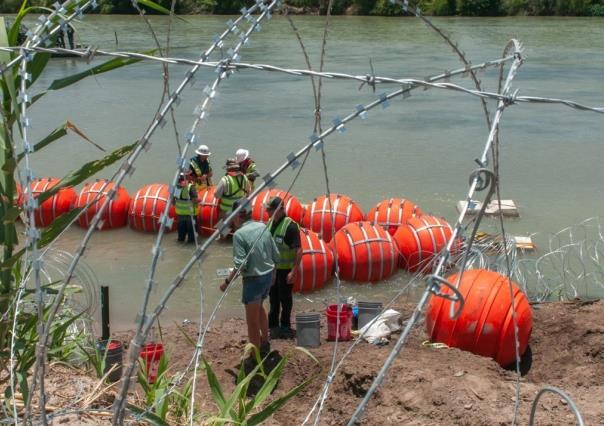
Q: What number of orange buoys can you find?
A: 11